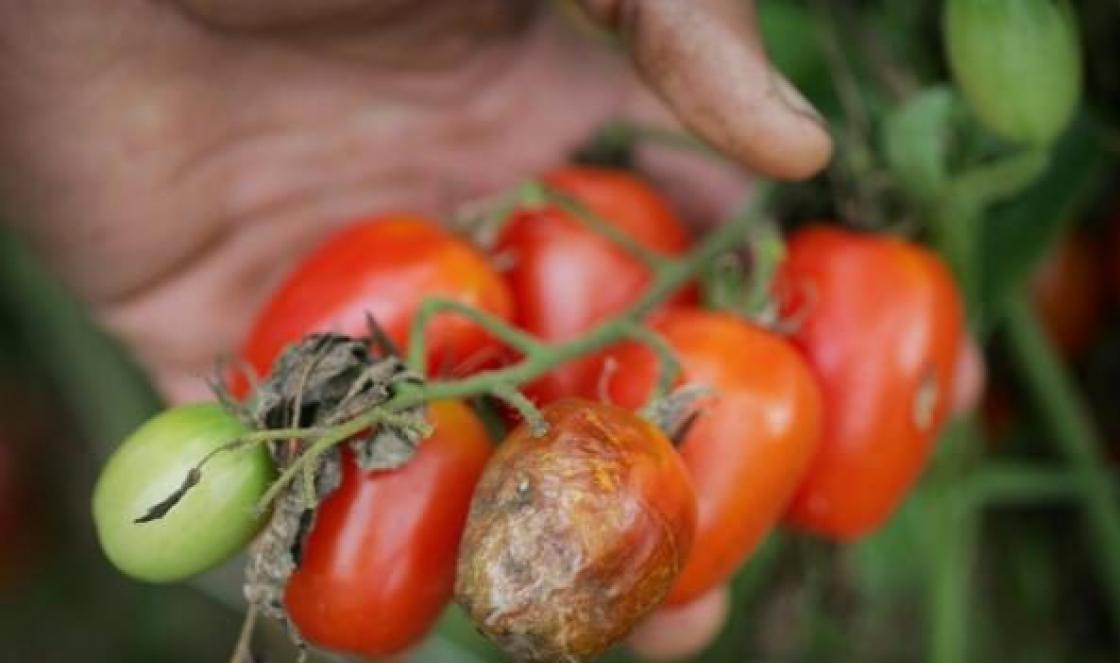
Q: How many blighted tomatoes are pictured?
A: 1